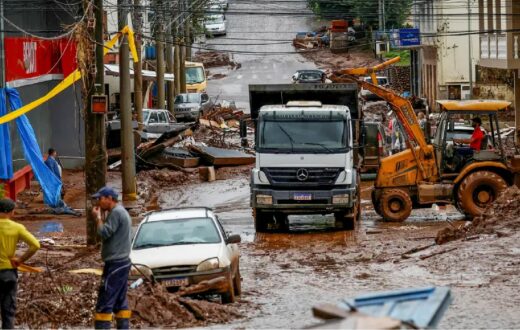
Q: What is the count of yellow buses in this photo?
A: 1